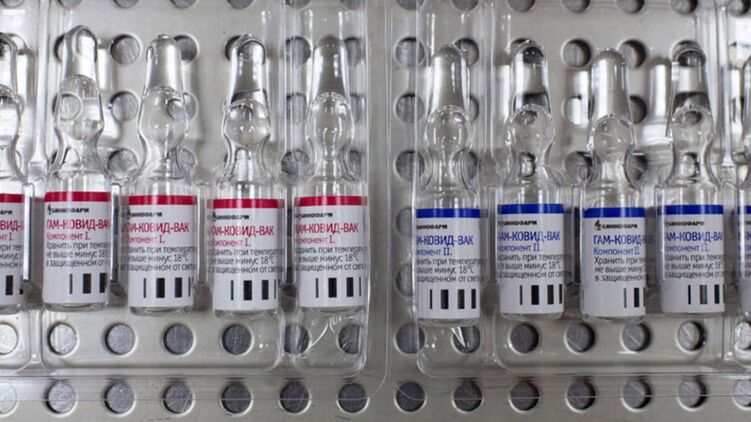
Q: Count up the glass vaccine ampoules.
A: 10